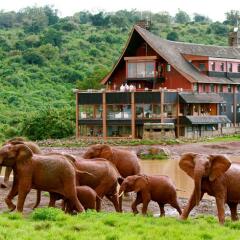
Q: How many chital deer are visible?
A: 0